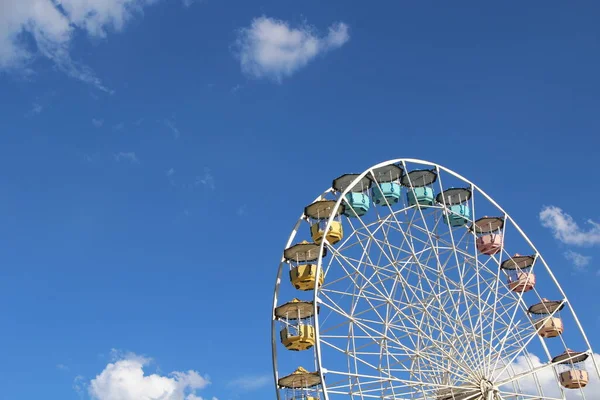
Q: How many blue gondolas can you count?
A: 4